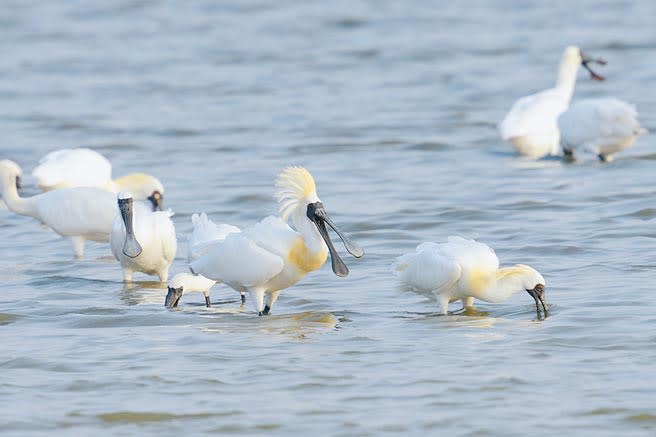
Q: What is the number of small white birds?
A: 8